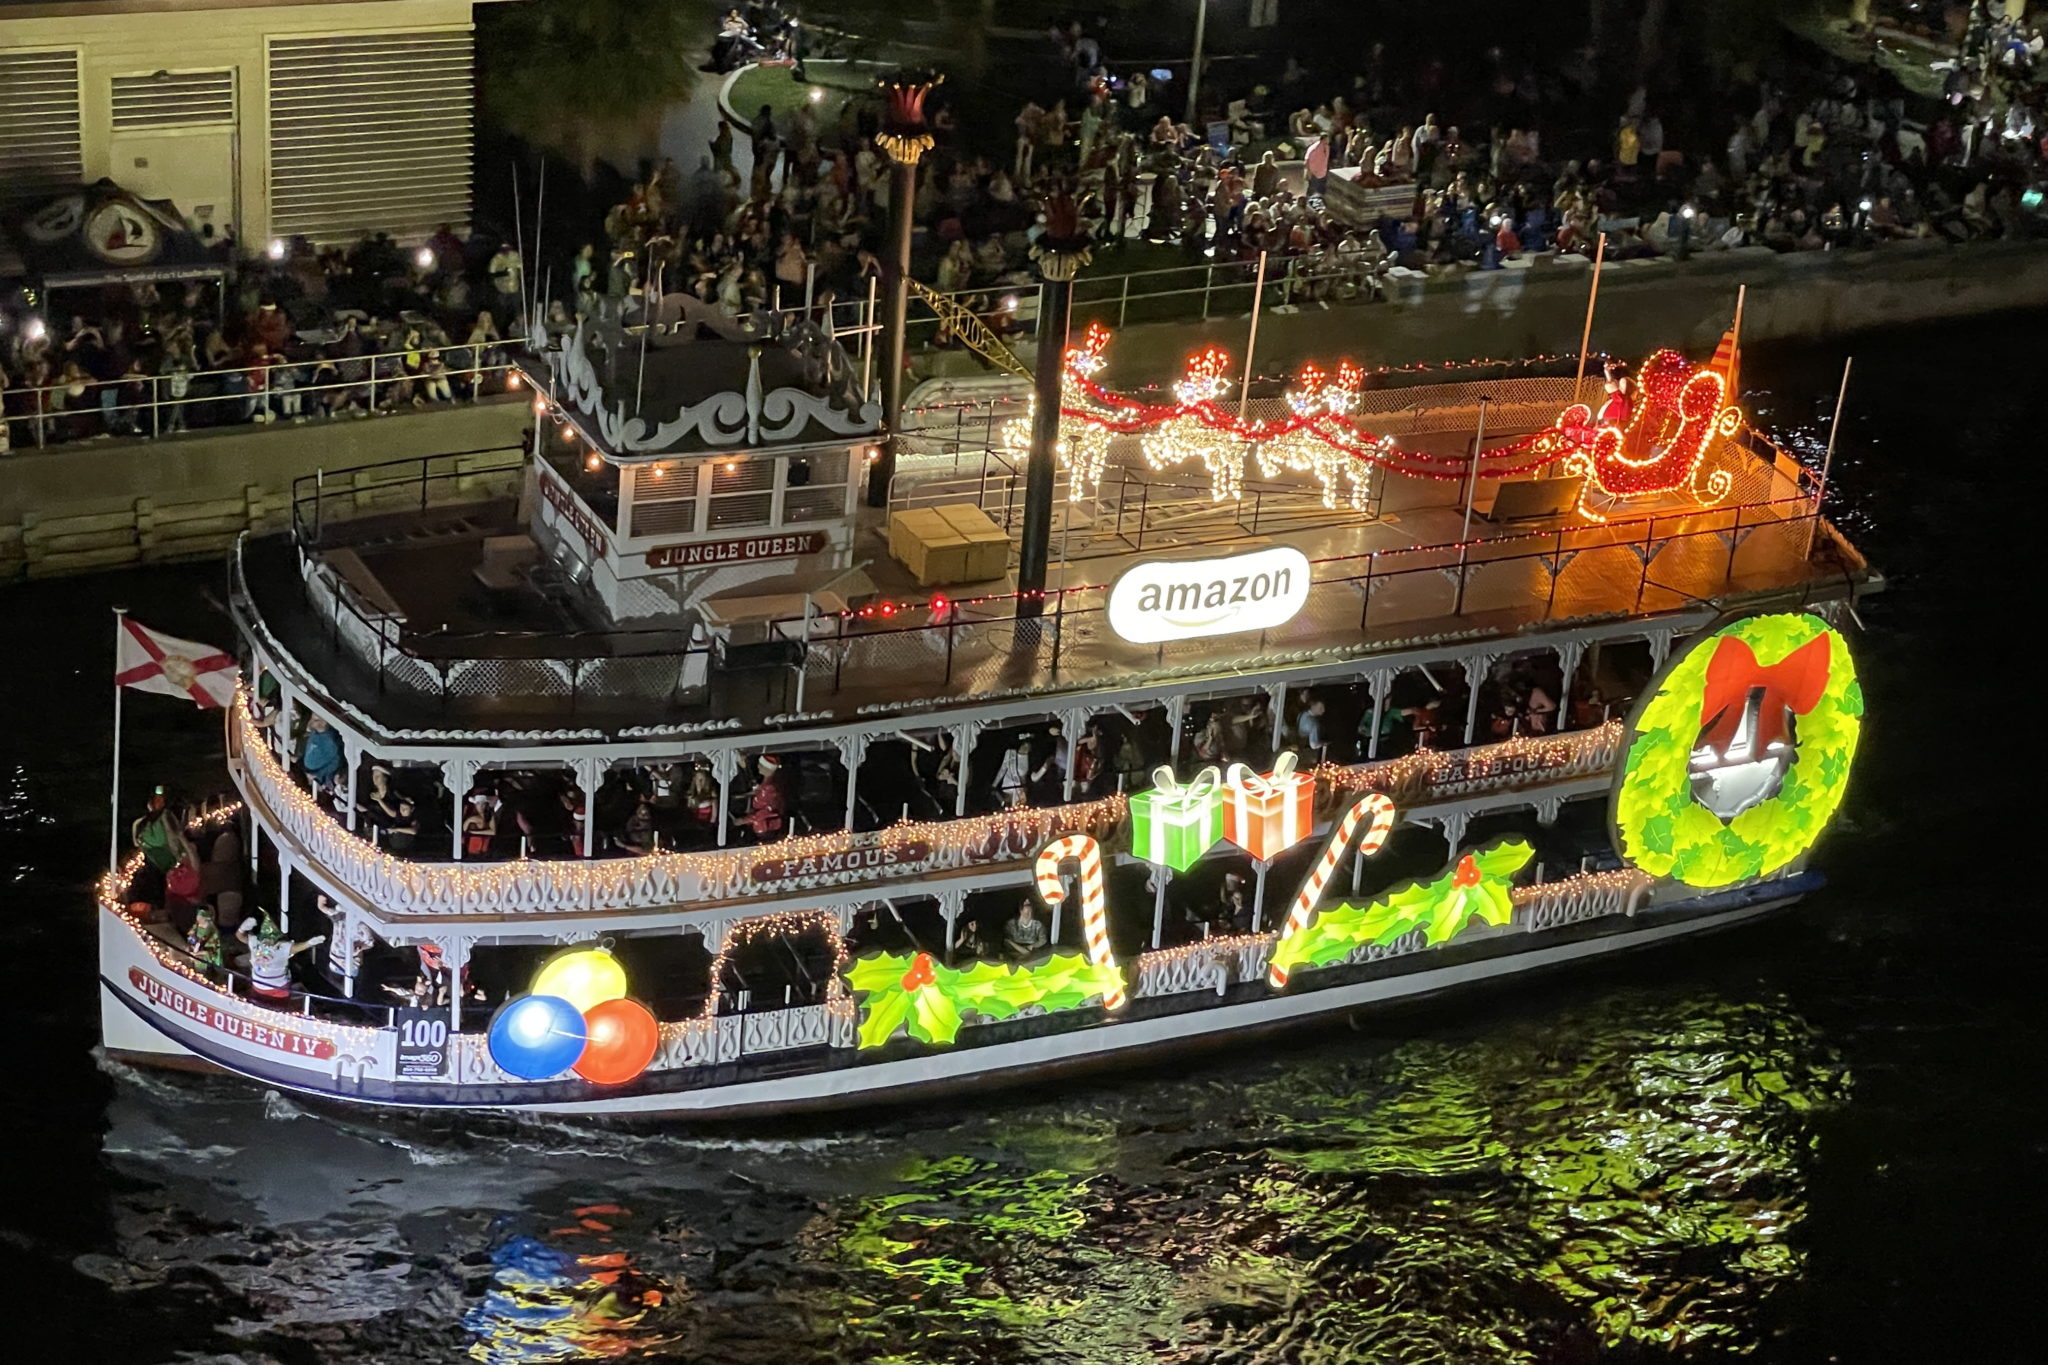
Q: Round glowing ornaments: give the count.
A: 3